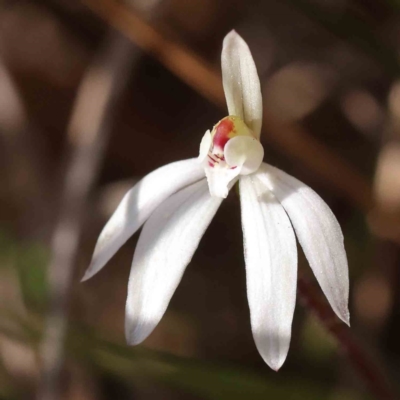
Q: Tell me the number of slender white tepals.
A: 5